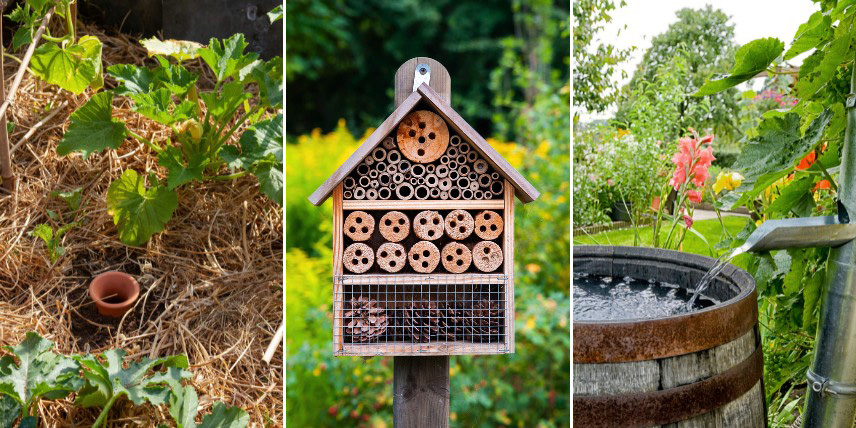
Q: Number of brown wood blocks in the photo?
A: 11